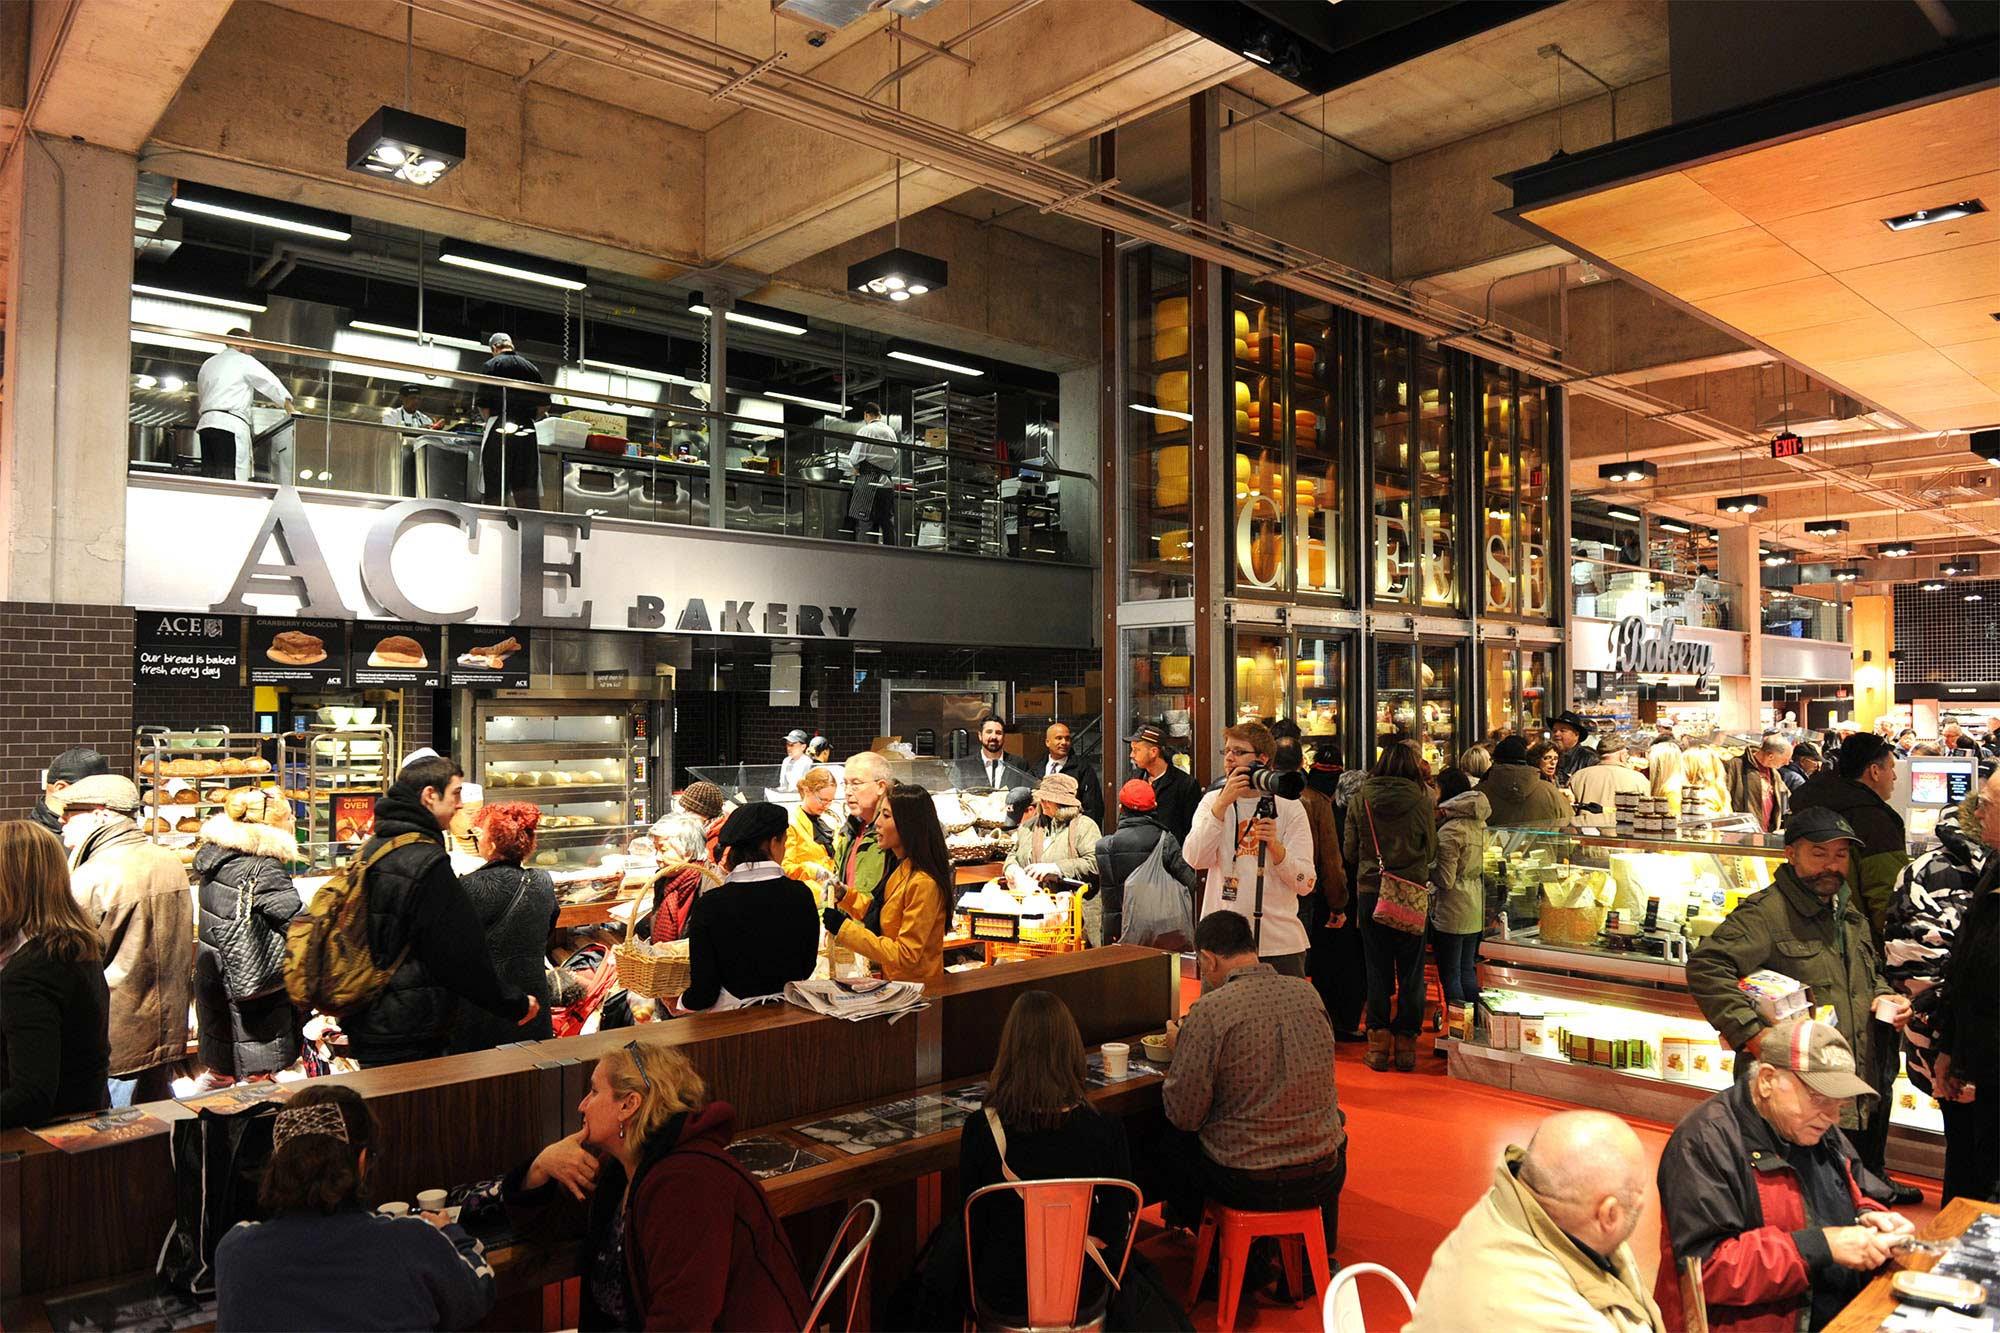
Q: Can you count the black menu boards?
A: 4